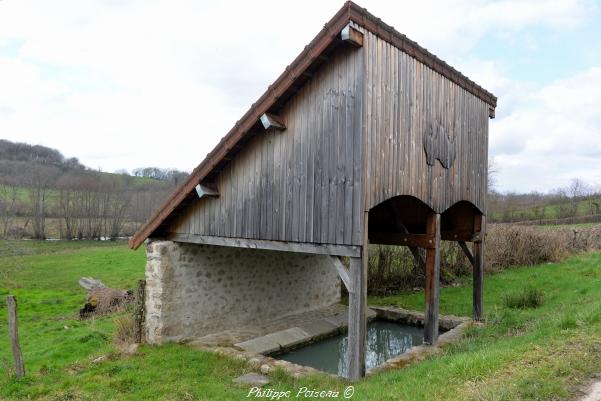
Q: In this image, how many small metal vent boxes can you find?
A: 3